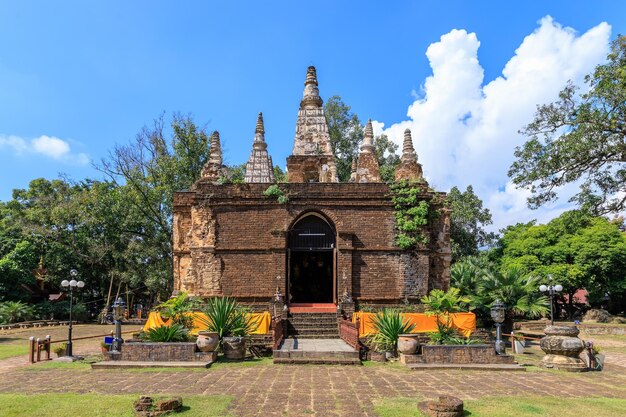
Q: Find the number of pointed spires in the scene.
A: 5